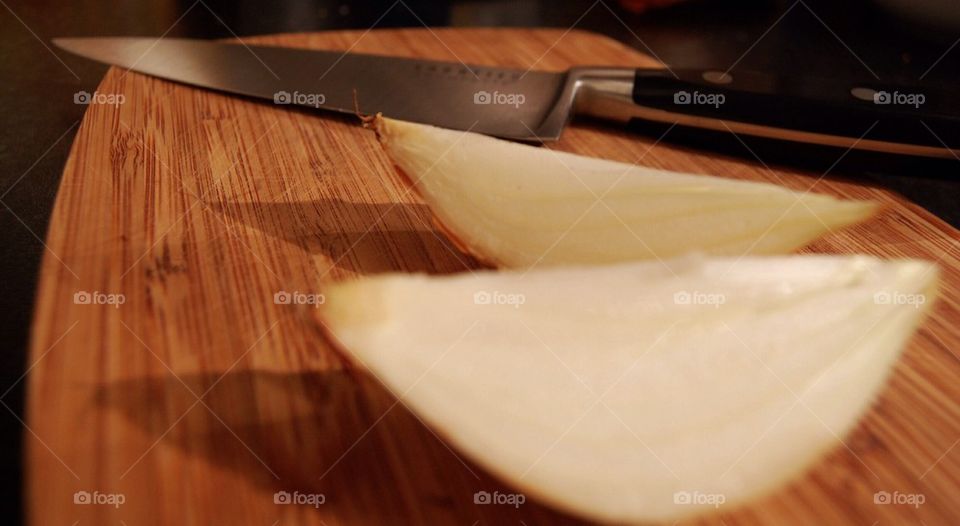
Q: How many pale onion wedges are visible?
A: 2